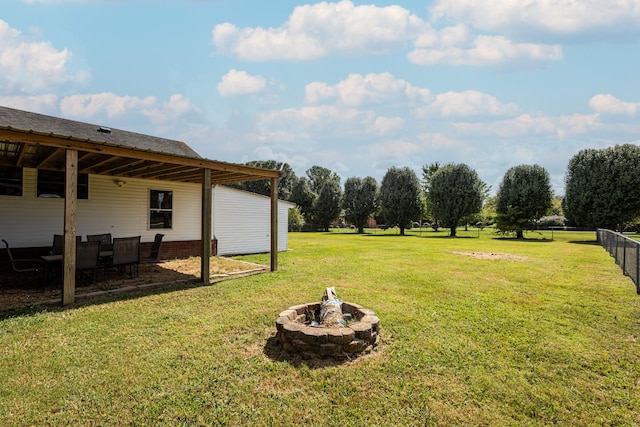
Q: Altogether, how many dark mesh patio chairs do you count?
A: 6